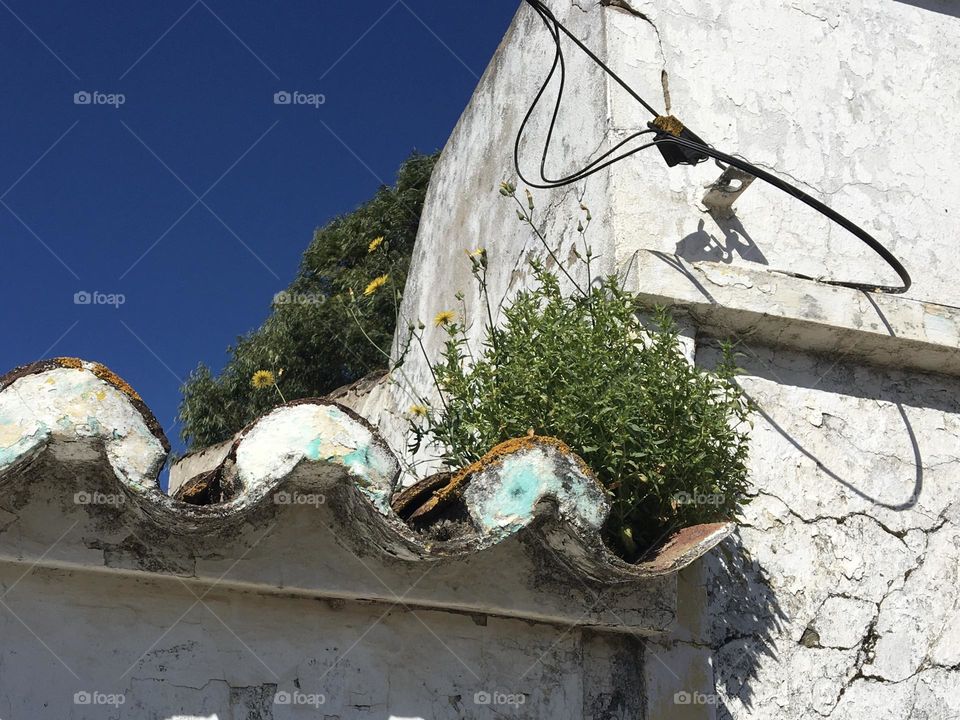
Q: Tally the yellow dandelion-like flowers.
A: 5